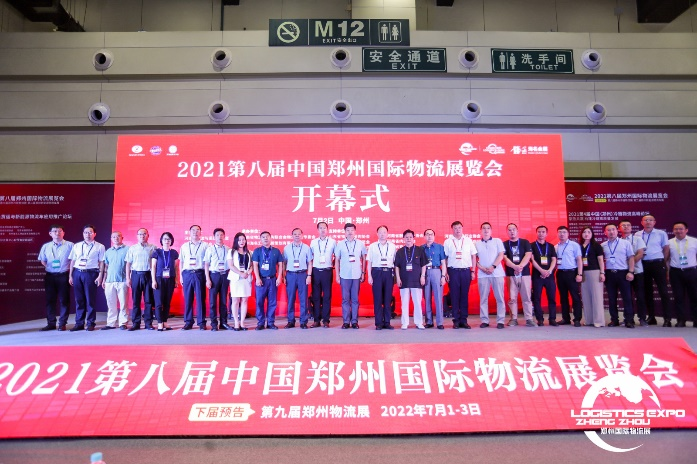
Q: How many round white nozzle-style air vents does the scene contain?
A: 10